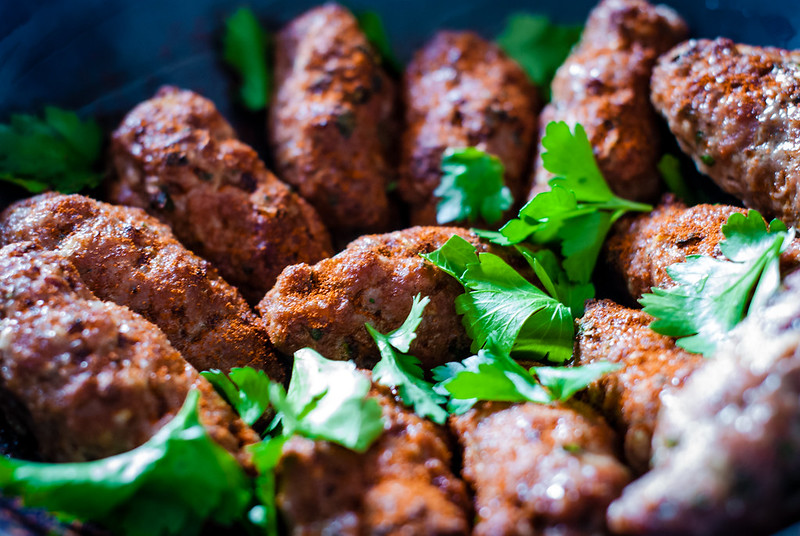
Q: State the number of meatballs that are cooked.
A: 13